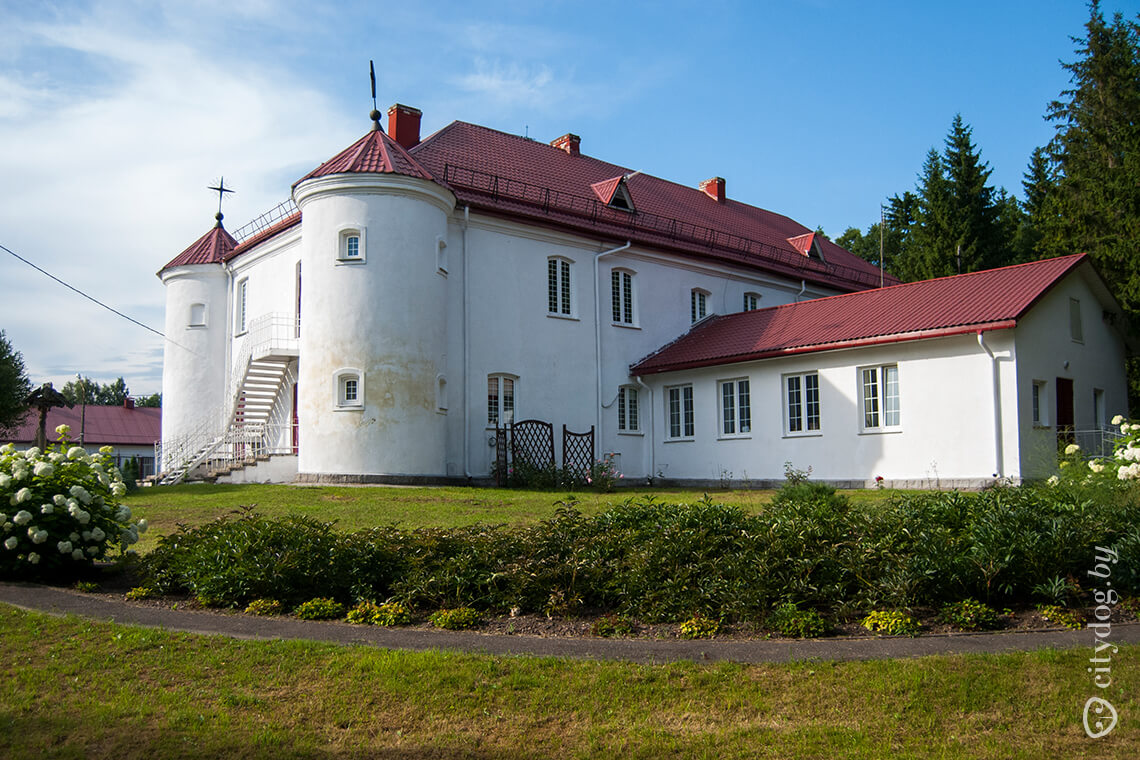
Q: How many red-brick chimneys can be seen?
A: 3